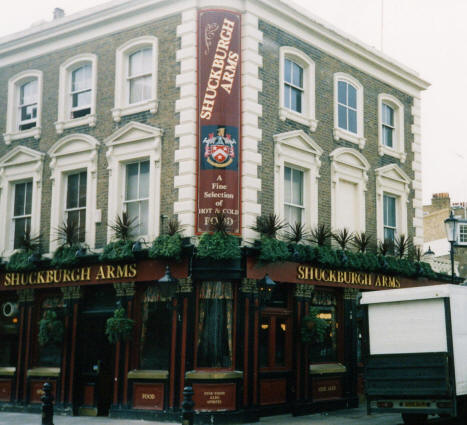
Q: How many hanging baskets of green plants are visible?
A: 3